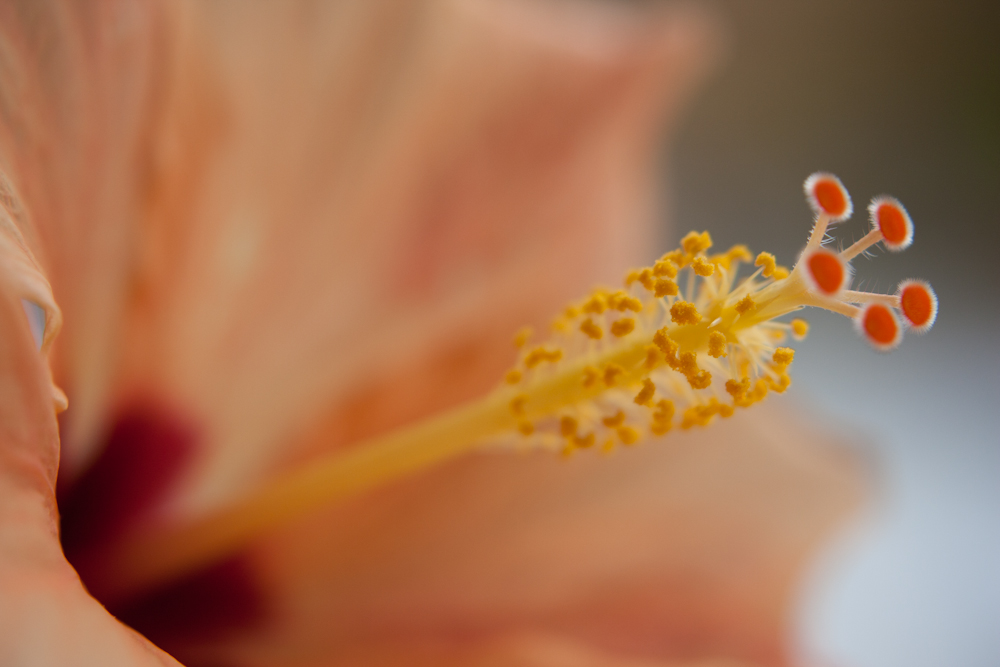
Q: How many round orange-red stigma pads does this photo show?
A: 5